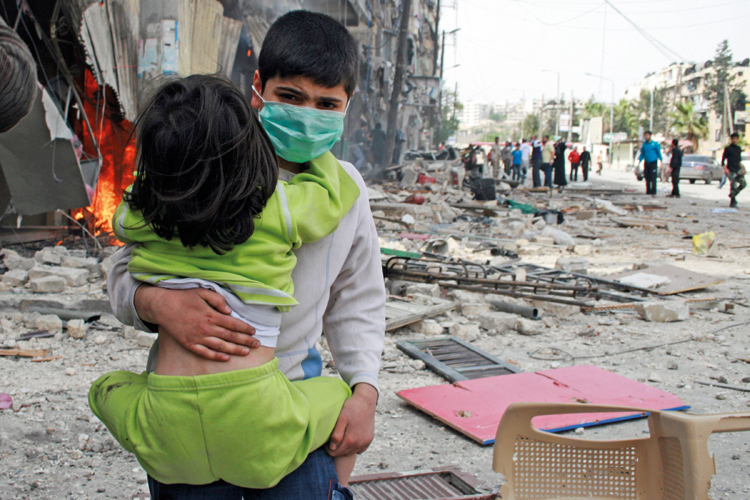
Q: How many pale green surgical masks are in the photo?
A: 1